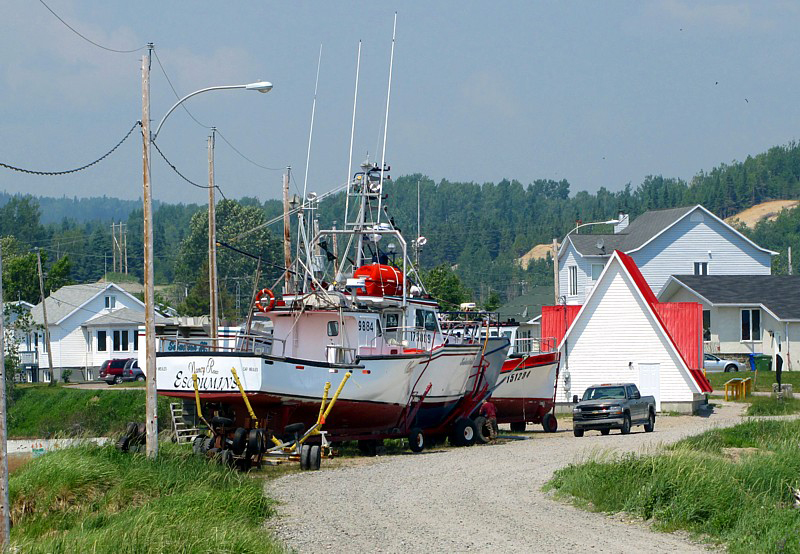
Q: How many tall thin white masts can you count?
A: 3